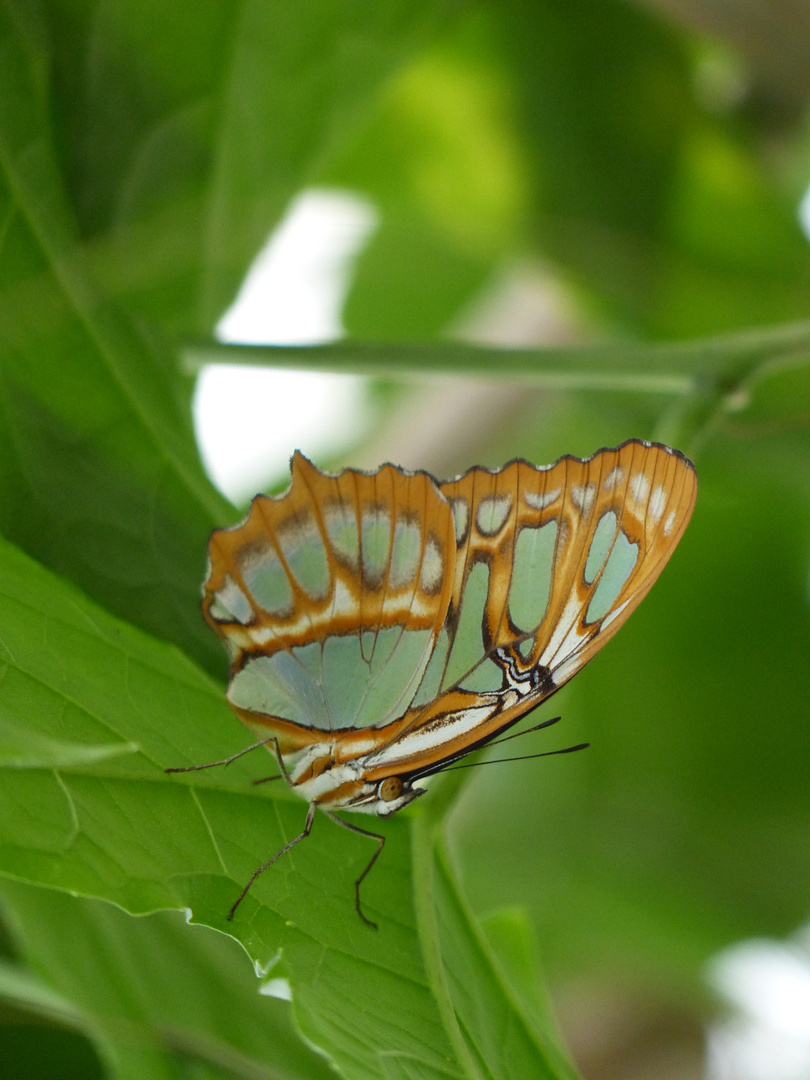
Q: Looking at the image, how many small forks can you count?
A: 0